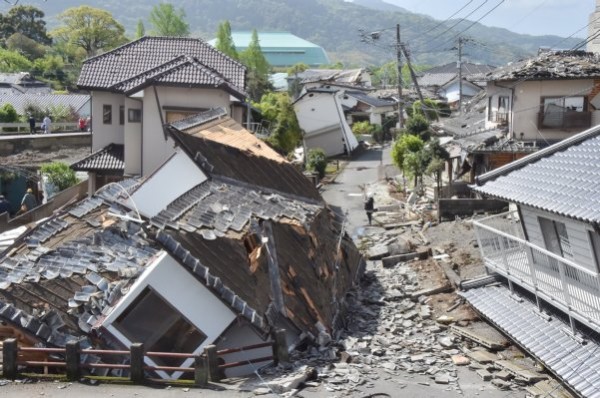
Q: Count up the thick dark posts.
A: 6